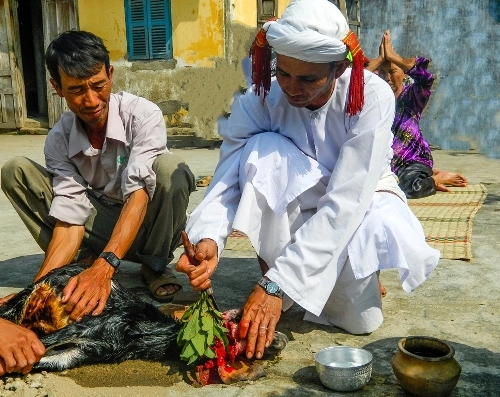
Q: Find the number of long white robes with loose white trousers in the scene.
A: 1